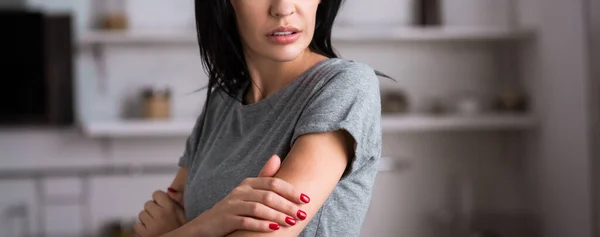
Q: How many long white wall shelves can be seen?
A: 2